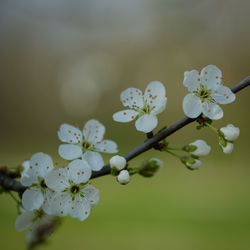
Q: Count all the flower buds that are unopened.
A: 7